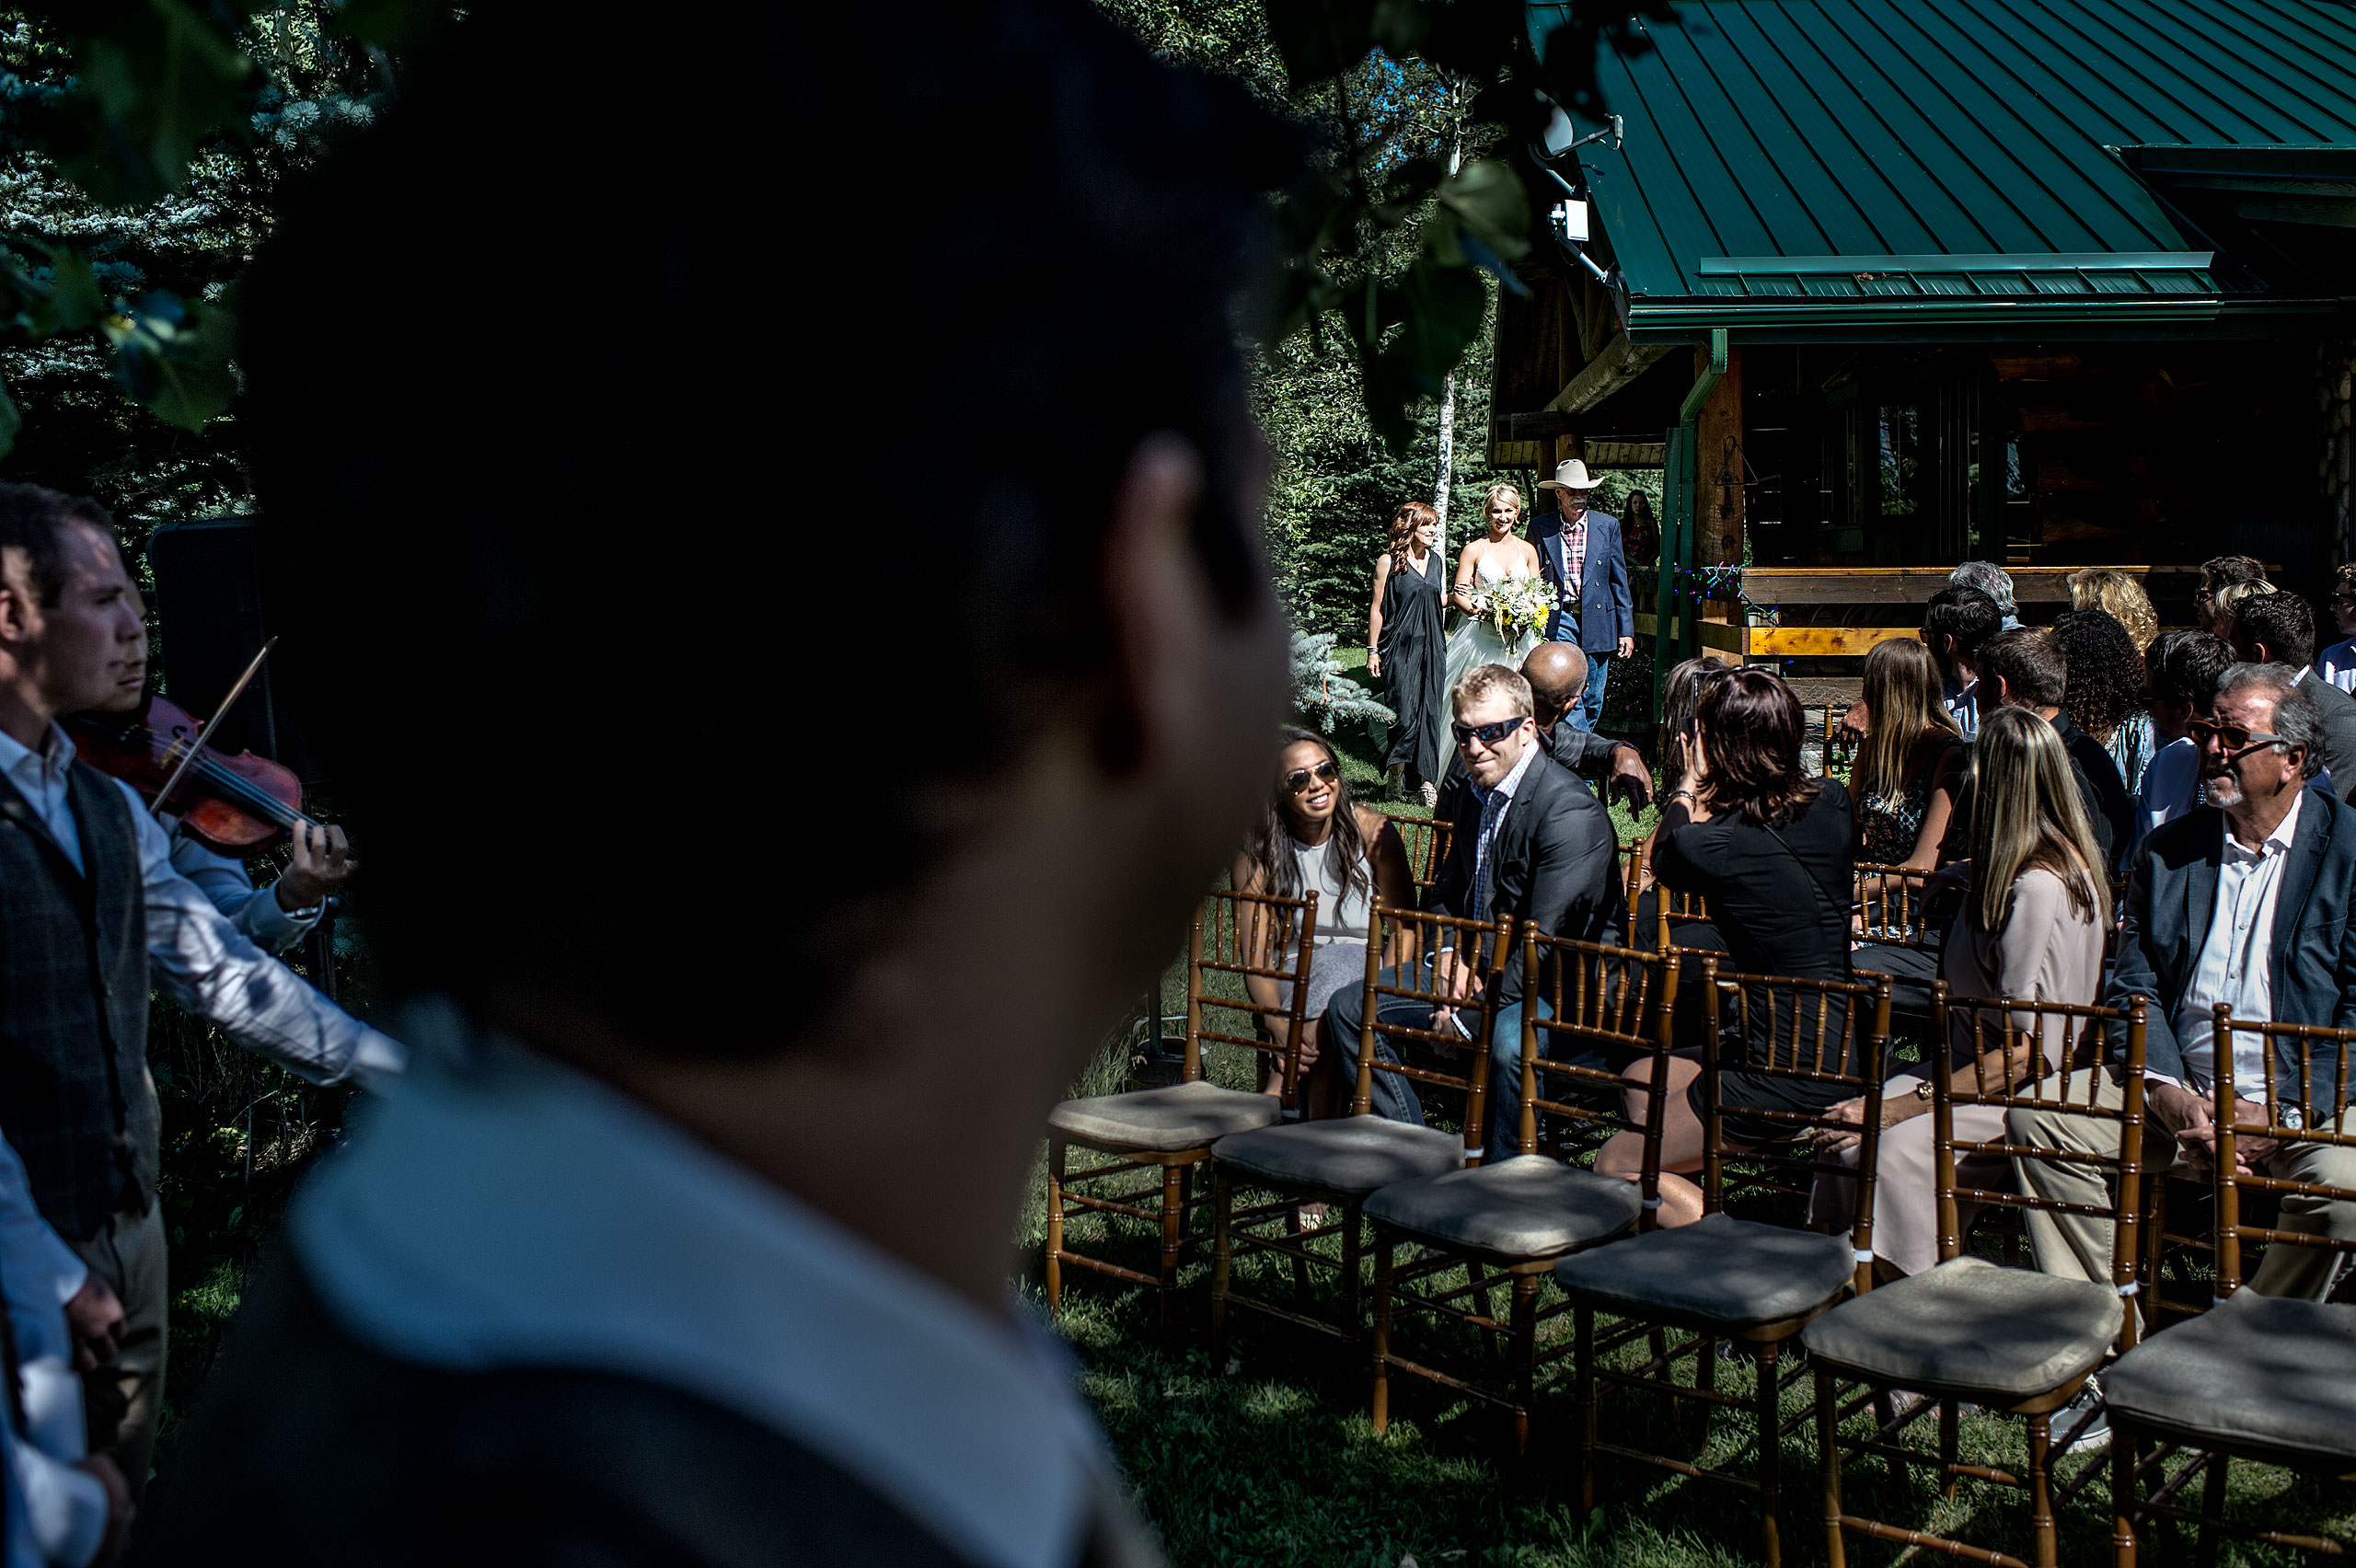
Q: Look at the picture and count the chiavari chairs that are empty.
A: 6